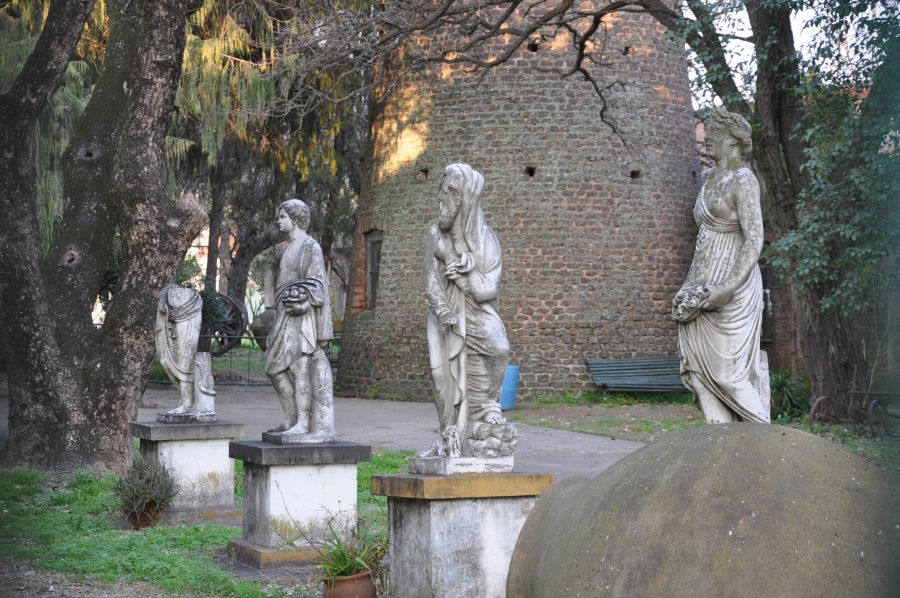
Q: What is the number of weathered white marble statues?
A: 4